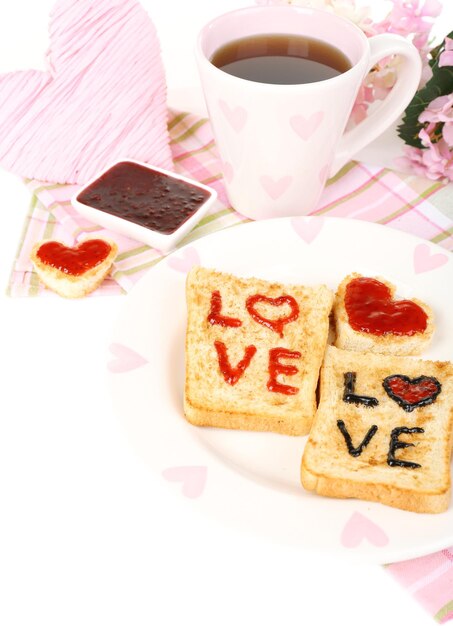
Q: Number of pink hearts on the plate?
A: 6